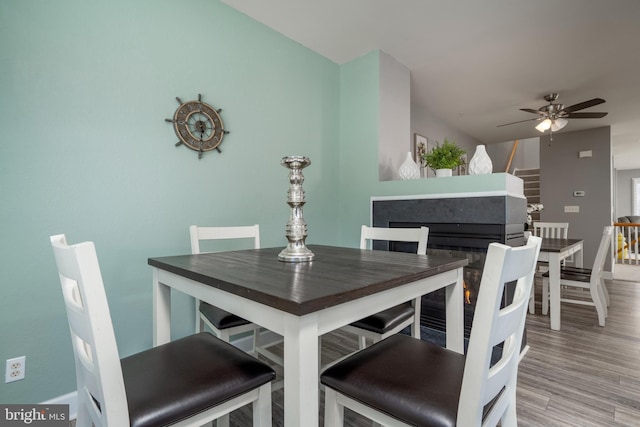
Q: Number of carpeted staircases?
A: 1